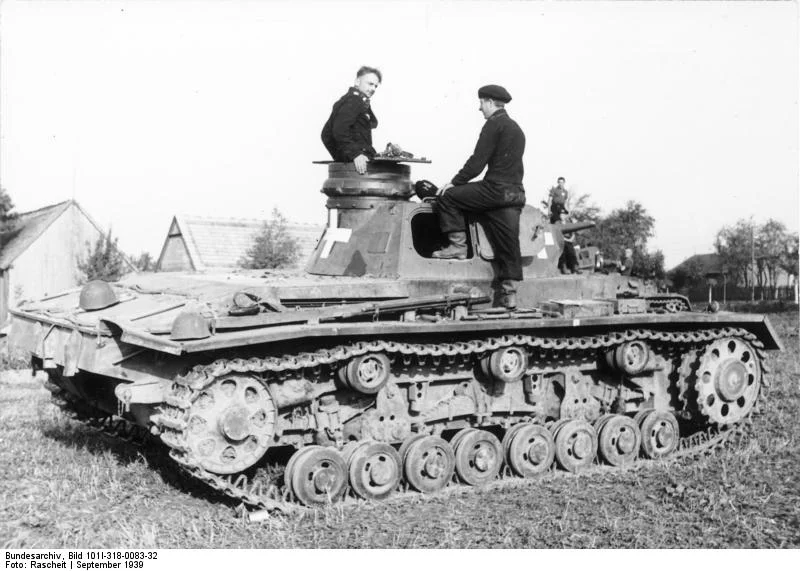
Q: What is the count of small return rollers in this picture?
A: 3